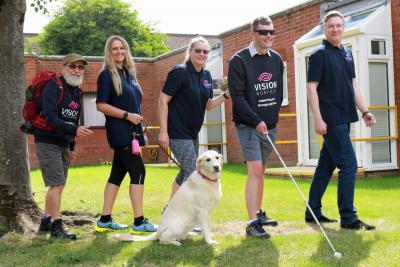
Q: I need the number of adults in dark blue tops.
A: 5